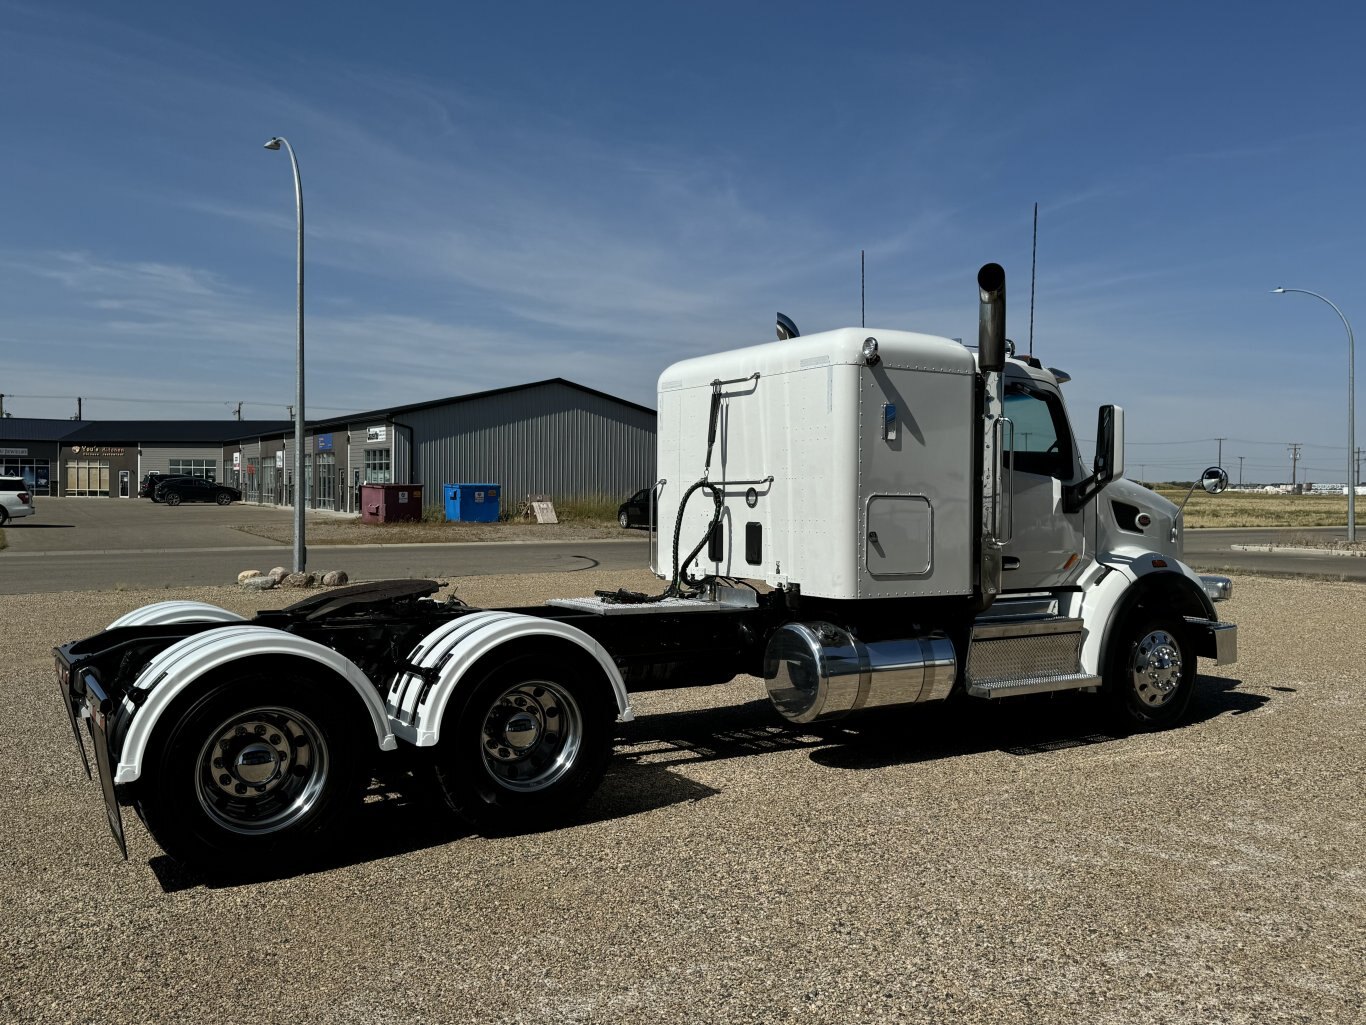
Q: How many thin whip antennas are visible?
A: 2